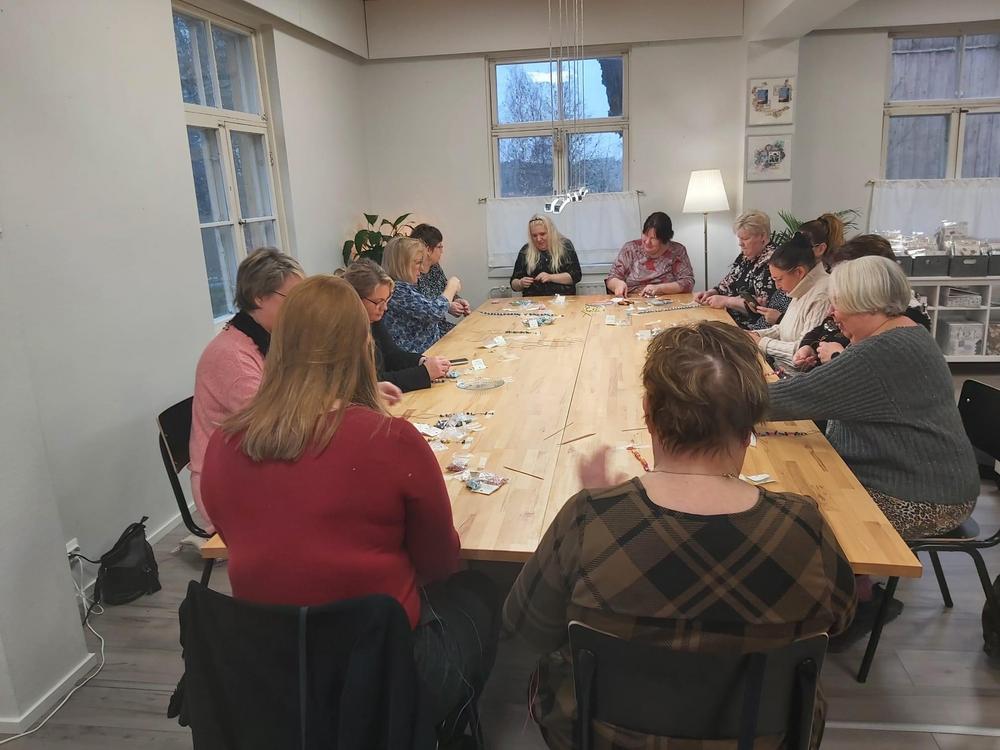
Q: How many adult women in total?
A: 13